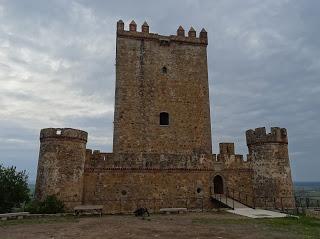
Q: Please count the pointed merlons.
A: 6